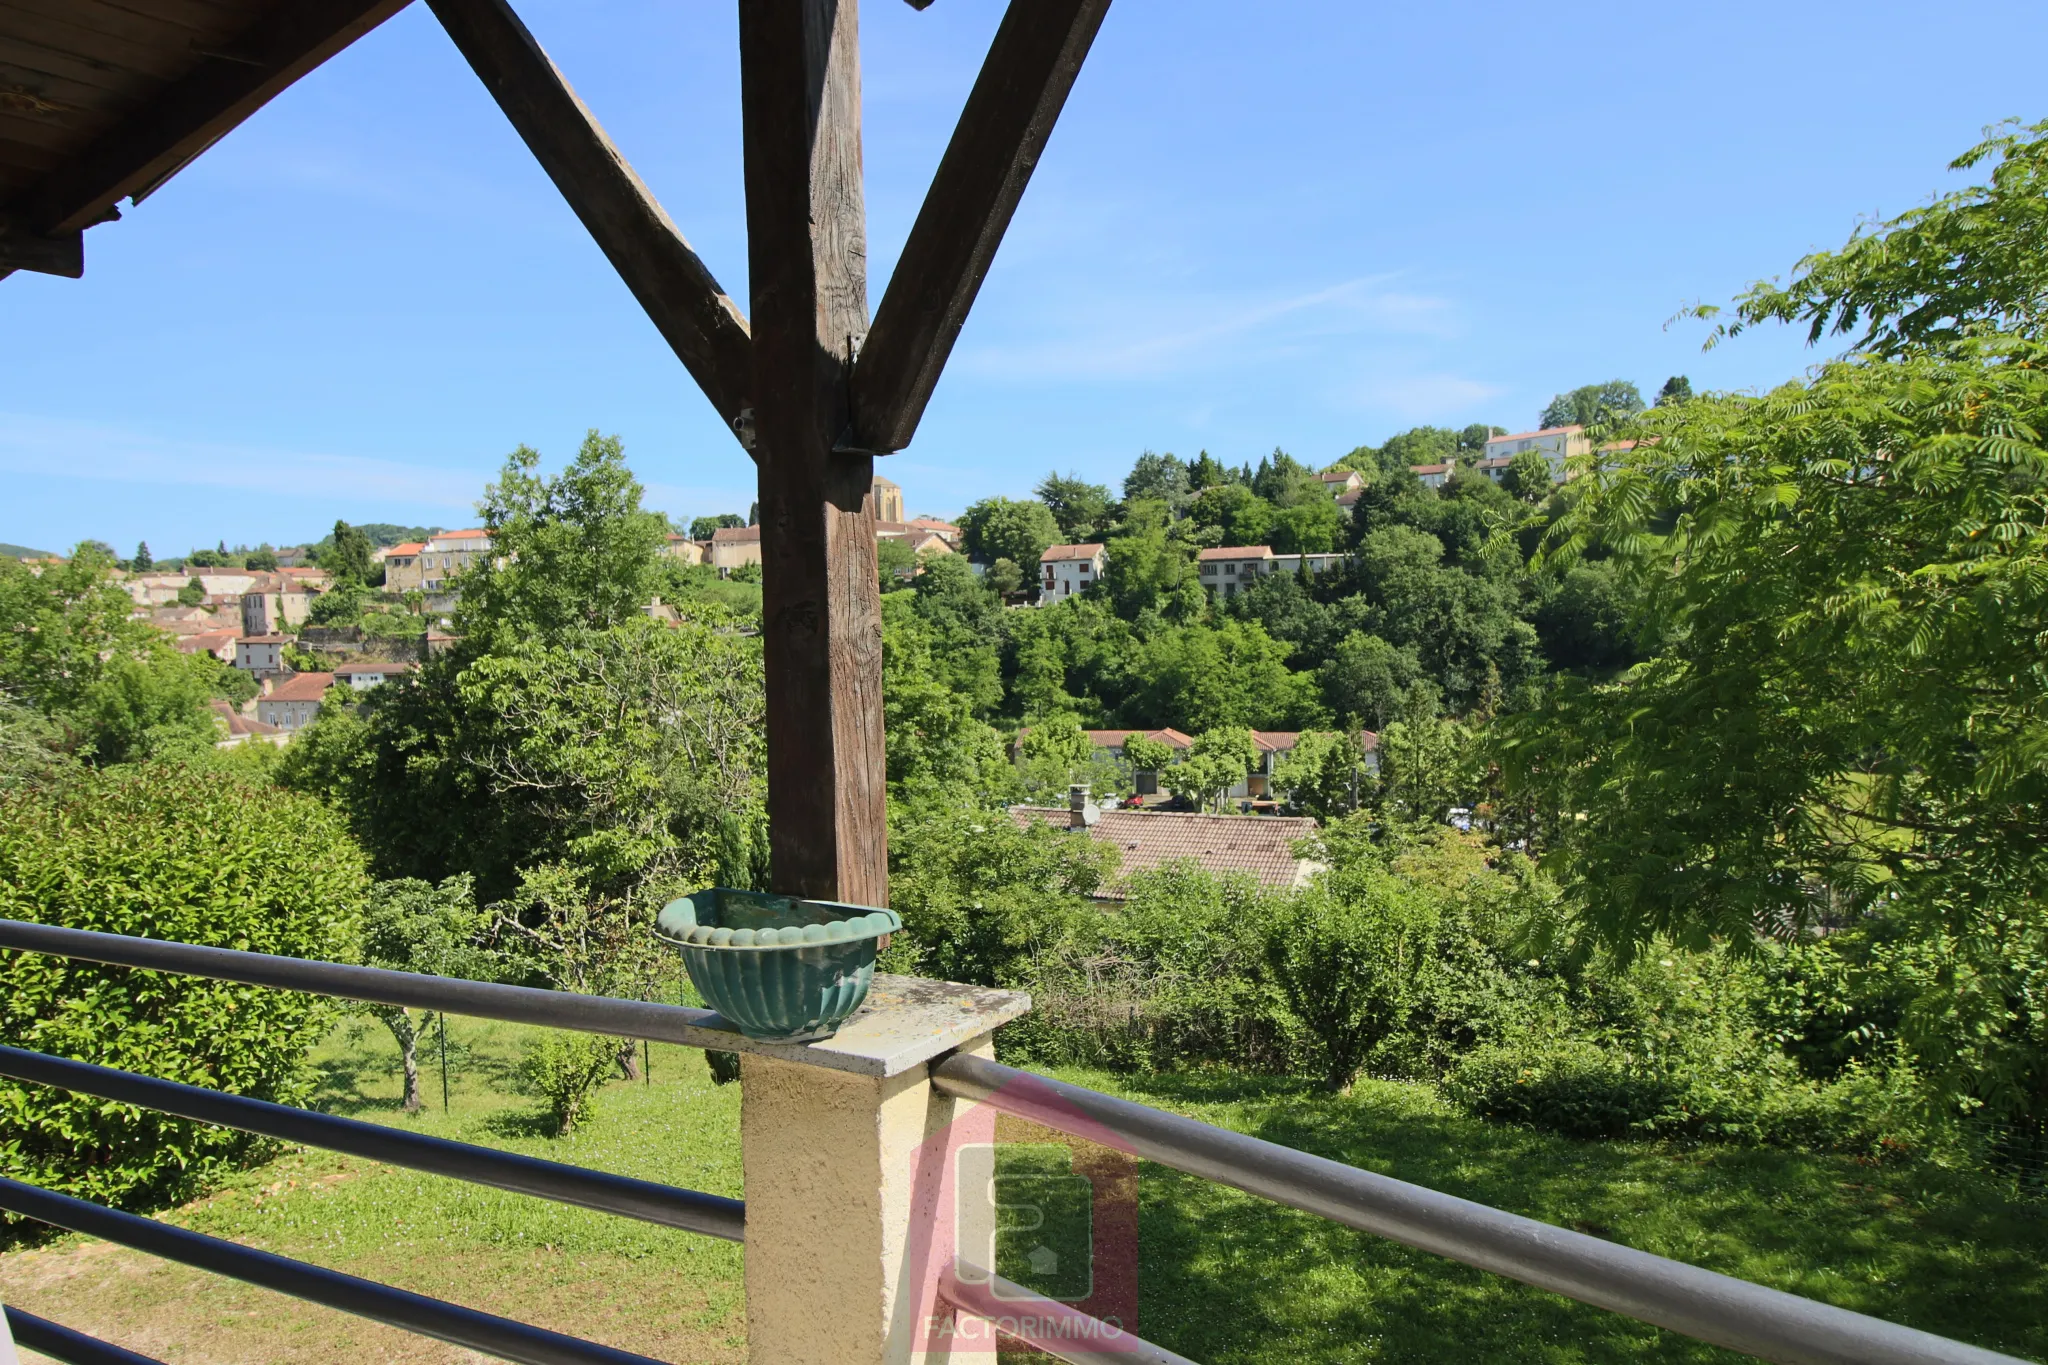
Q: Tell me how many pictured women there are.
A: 0